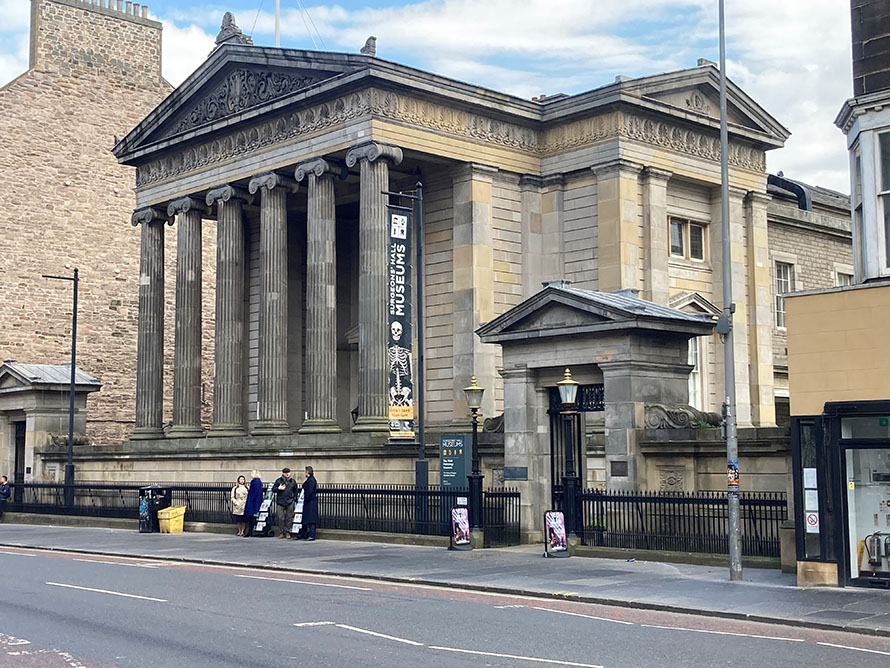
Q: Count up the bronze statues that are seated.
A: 0